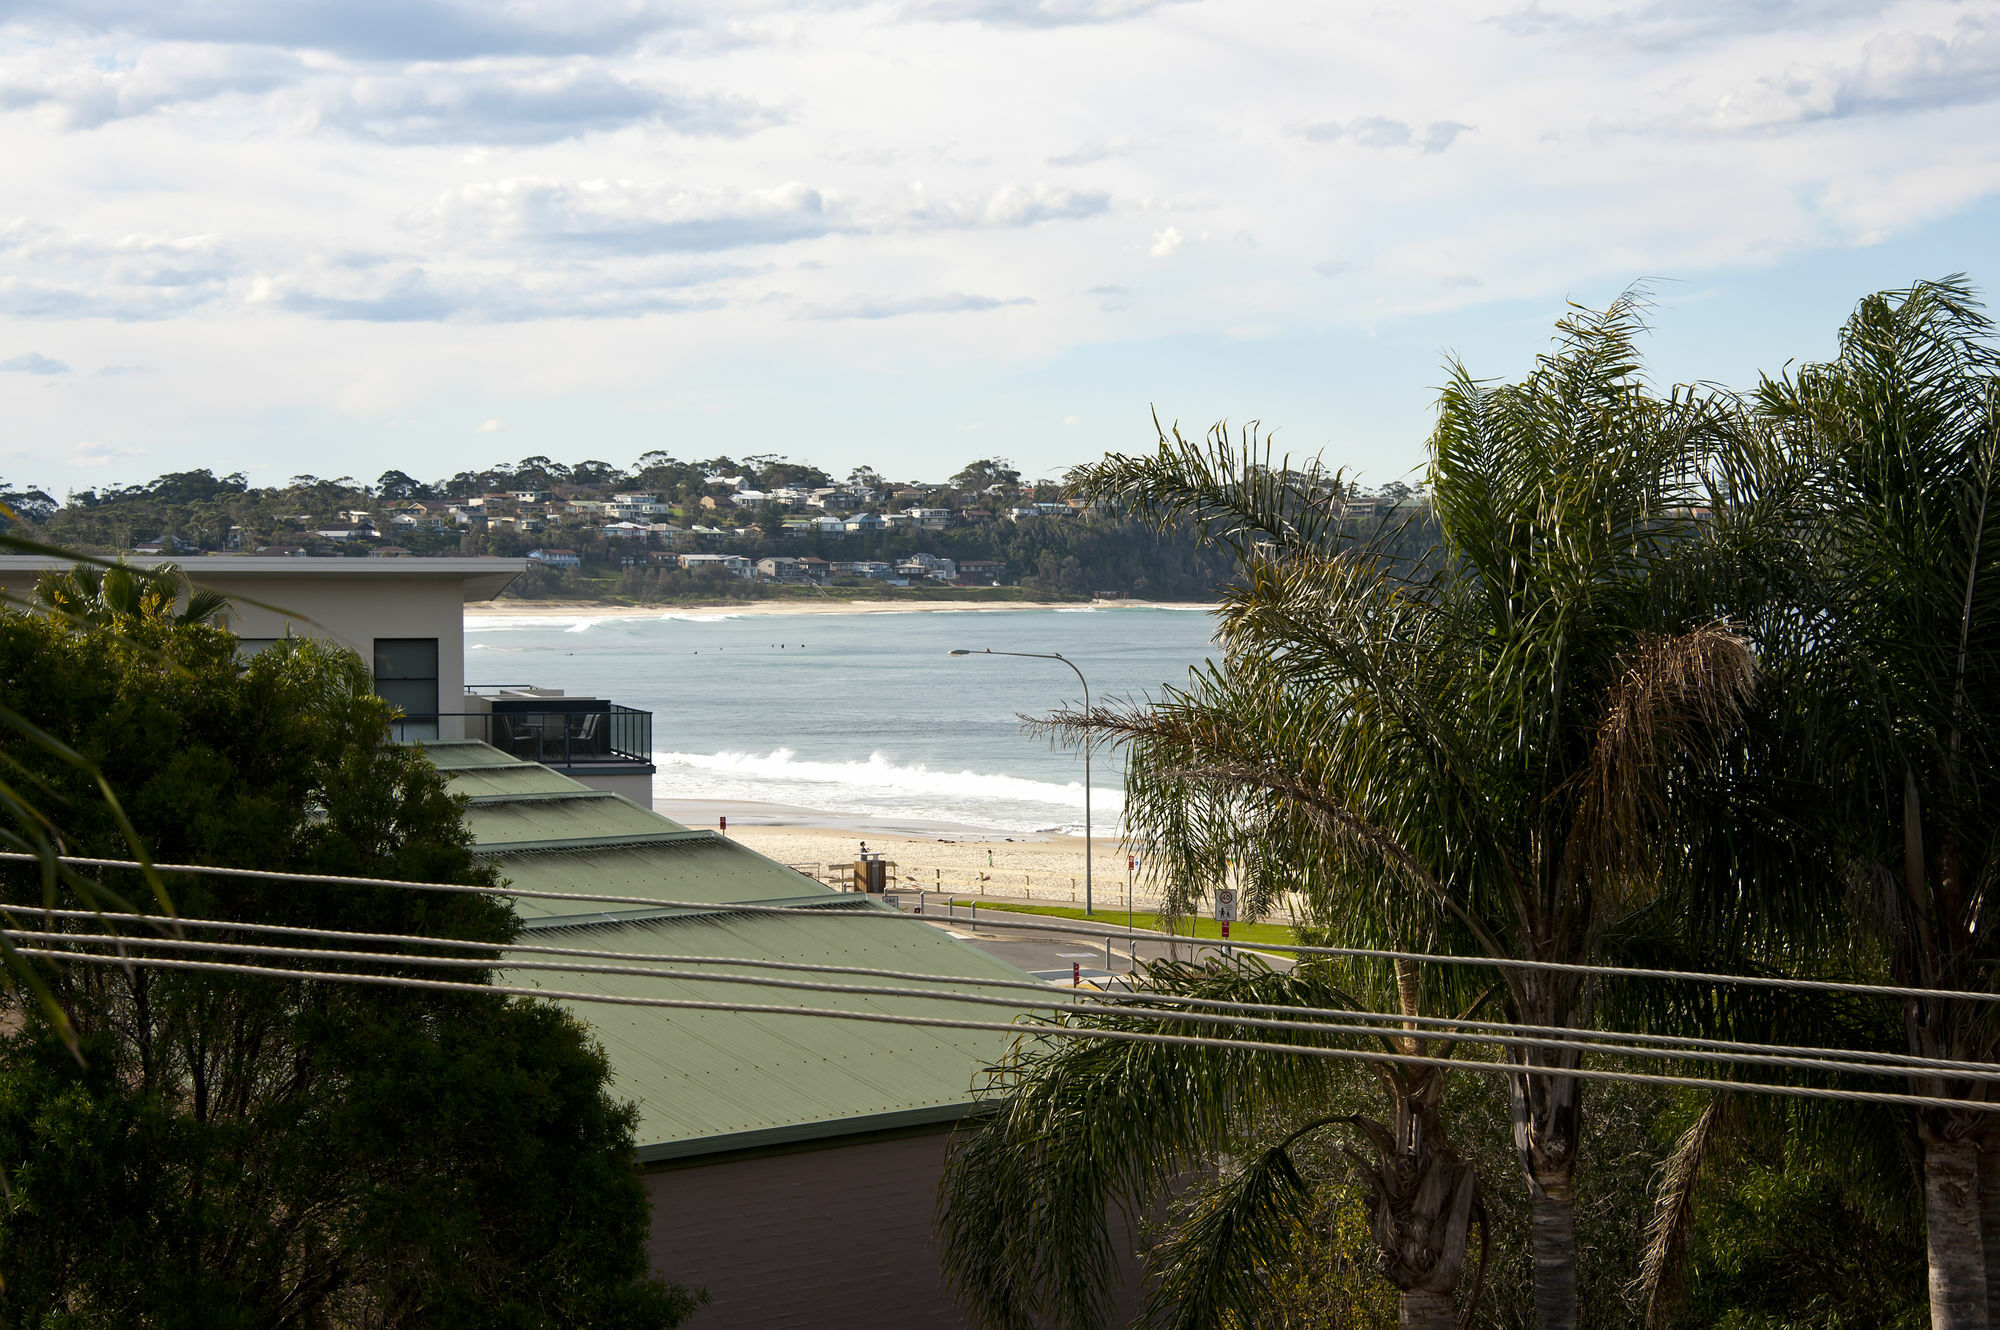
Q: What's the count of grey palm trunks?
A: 3